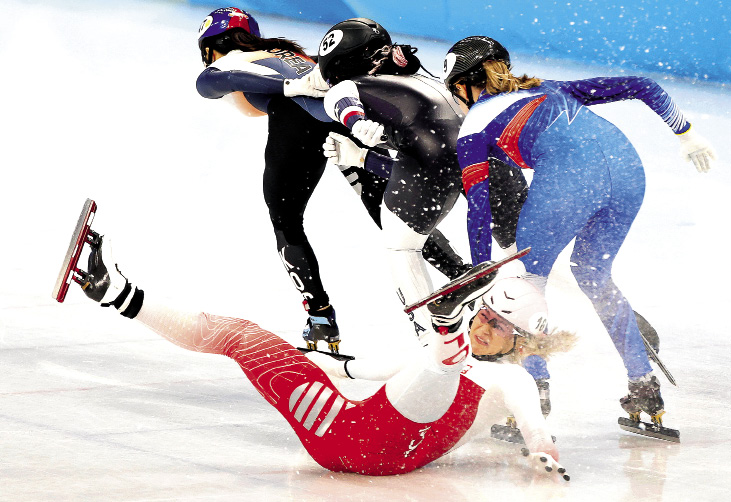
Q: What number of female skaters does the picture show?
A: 4